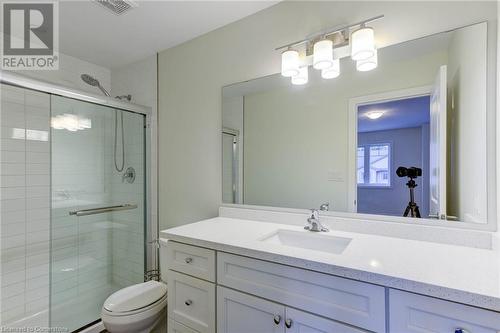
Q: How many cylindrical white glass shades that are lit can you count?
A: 3